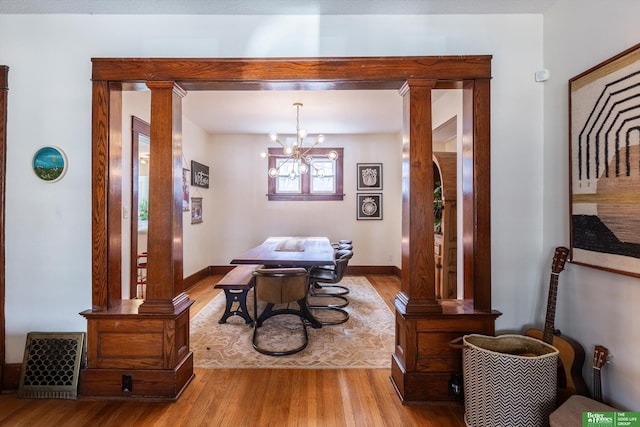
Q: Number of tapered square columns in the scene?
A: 2